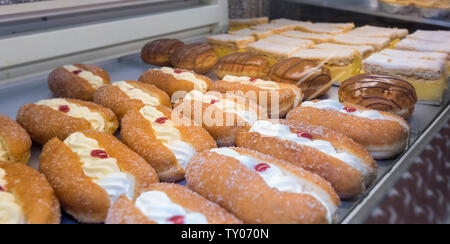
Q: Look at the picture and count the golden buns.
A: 14